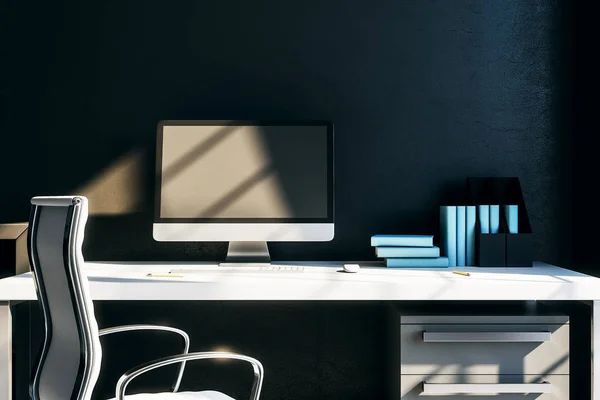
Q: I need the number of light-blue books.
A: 9